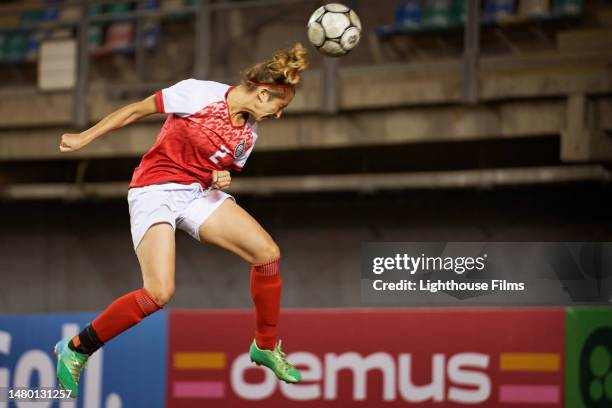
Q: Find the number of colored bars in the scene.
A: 4